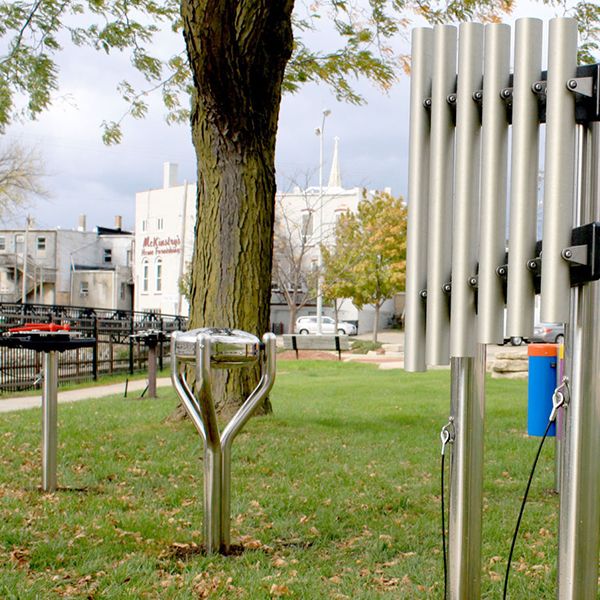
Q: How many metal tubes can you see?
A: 6